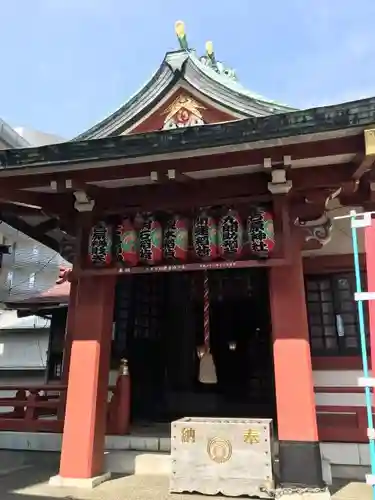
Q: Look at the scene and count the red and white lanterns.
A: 7